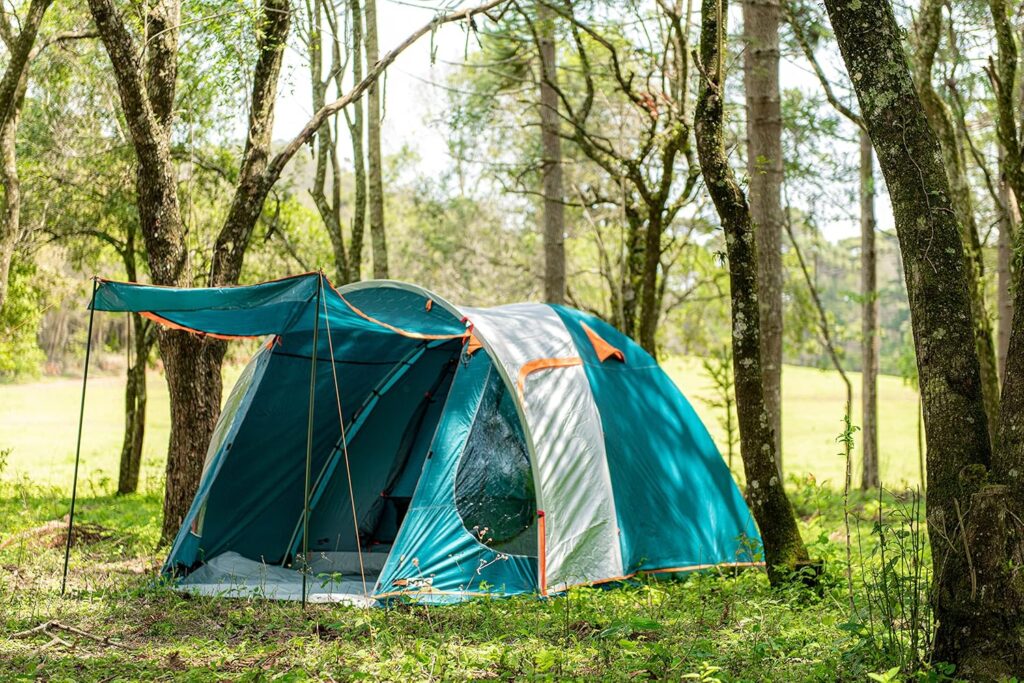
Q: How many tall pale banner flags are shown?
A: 0